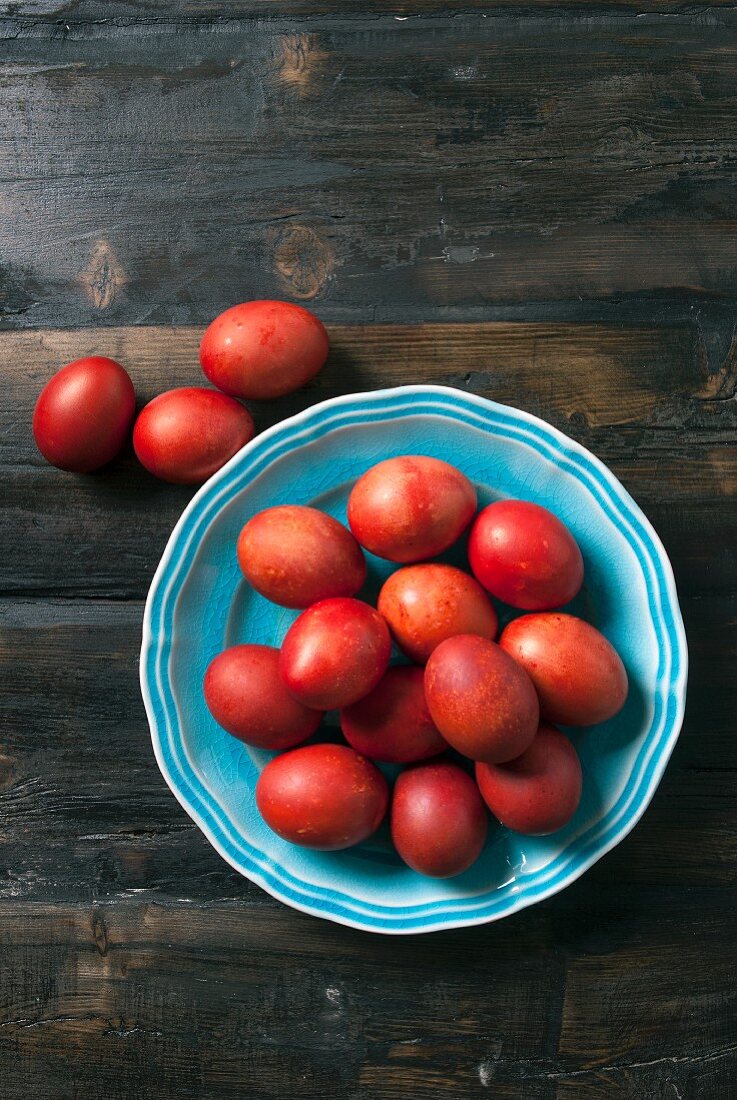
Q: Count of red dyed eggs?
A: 15